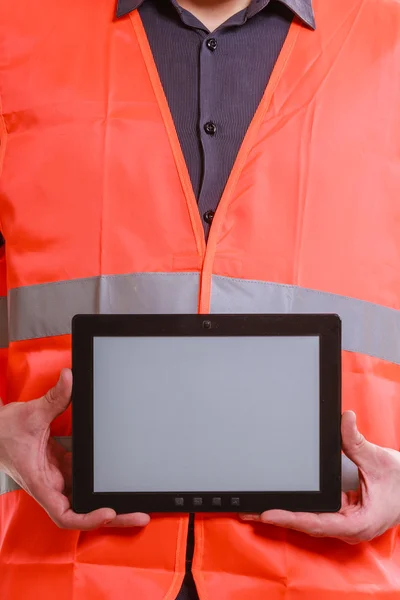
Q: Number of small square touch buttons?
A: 4